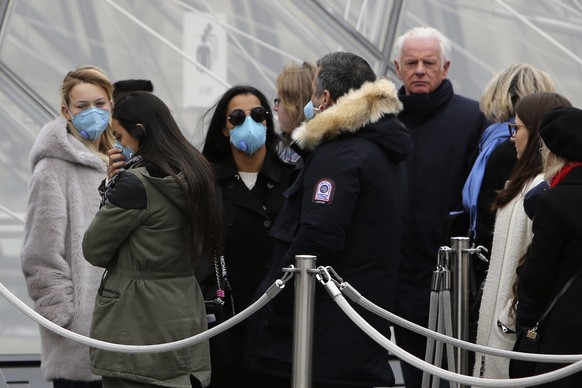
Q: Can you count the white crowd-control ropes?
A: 3